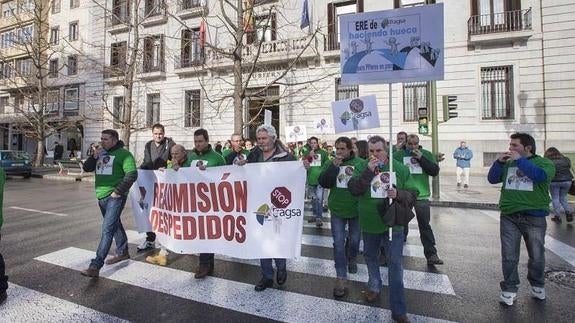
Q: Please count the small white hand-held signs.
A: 3